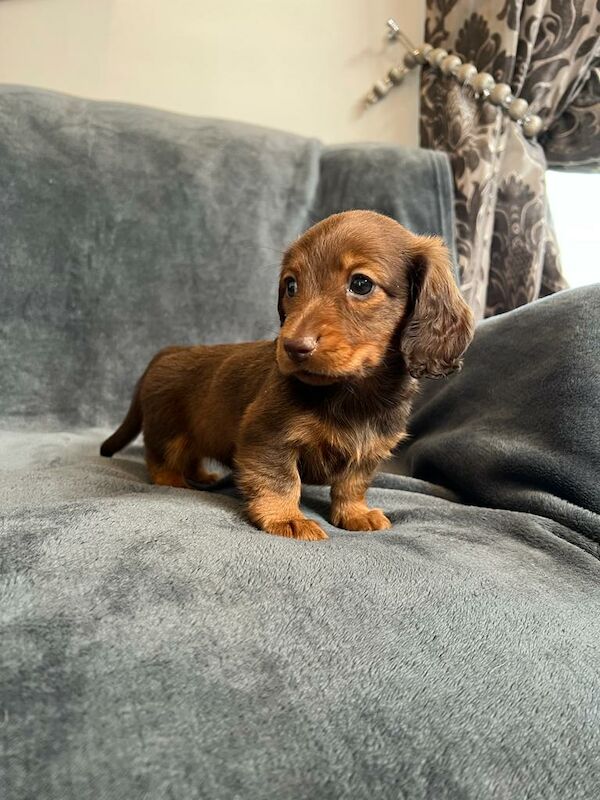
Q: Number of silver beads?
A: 11